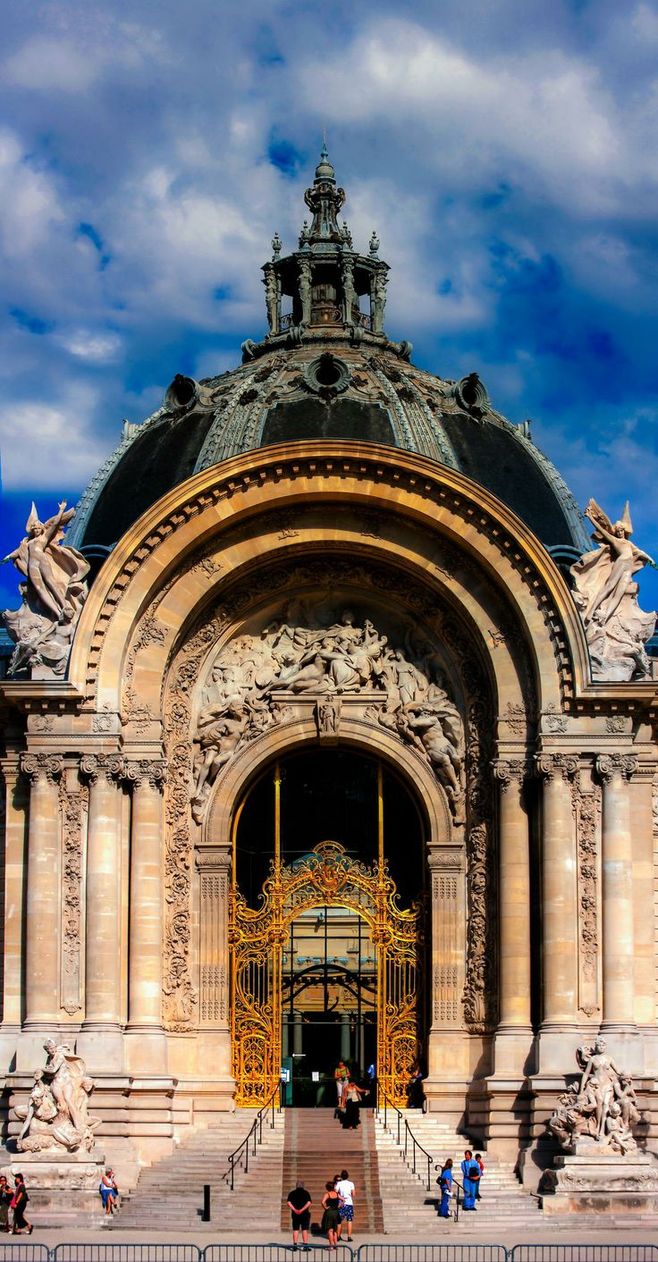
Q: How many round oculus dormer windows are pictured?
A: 3